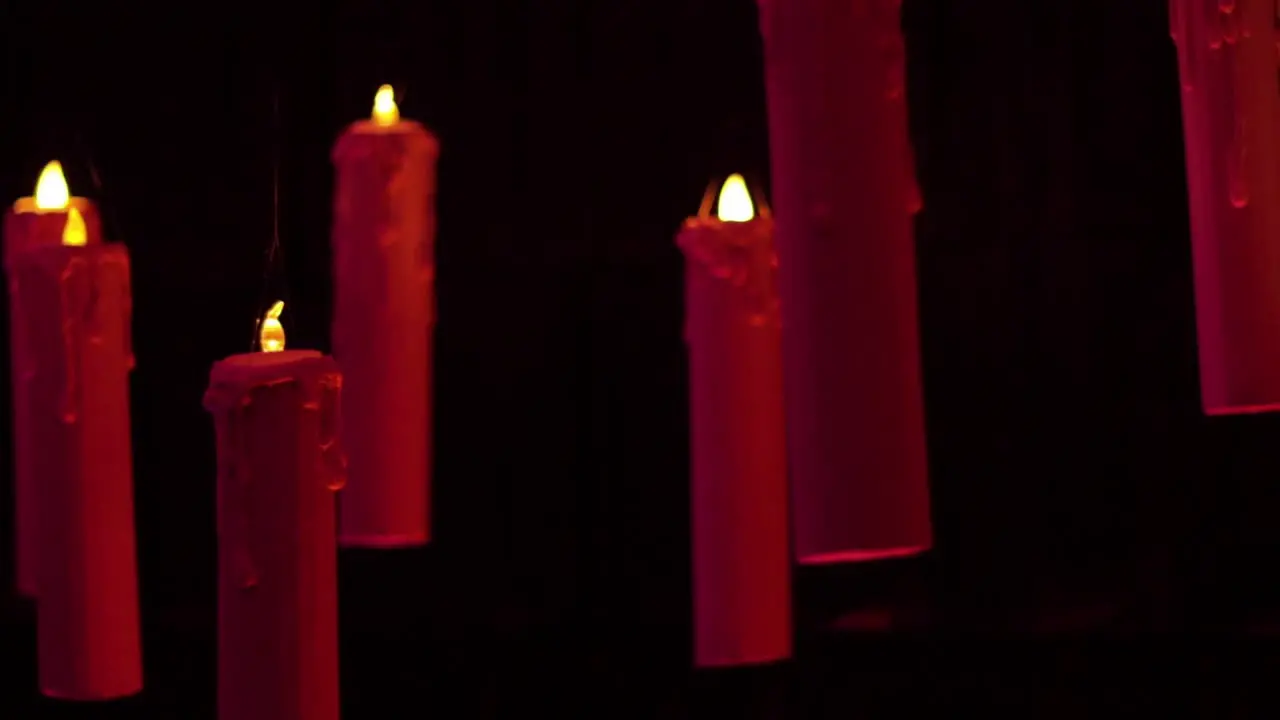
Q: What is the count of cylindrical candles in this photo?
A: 7